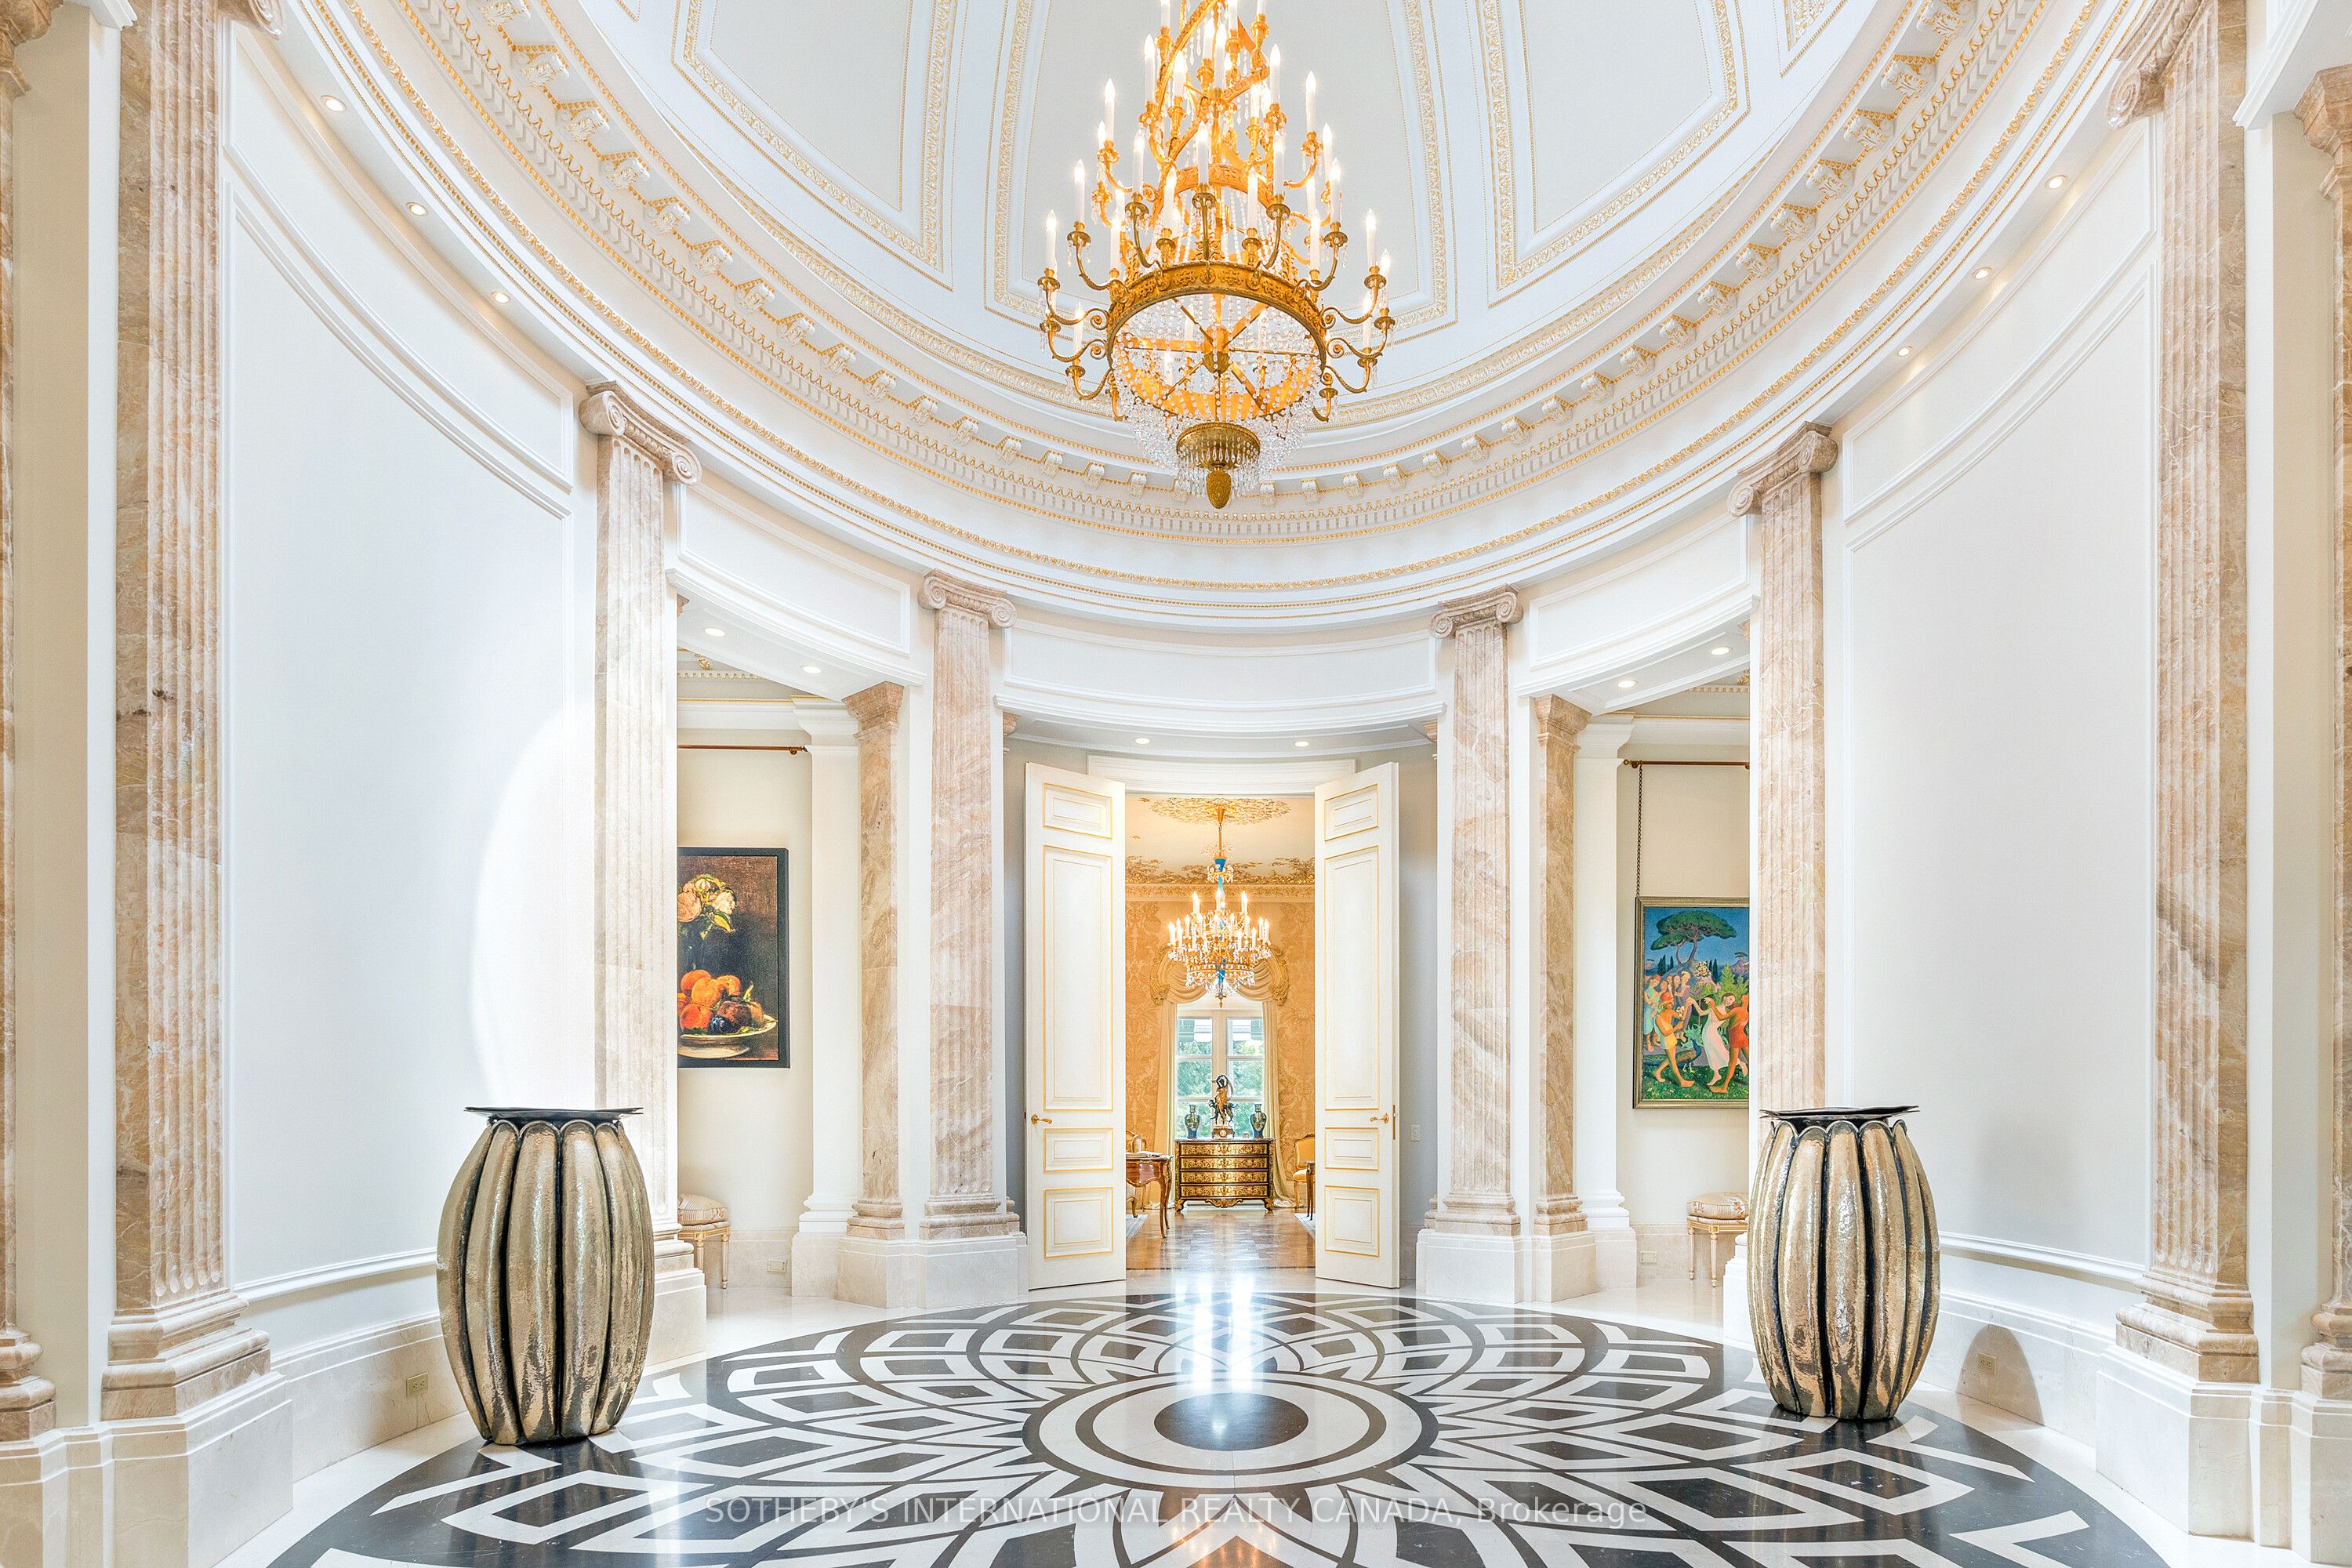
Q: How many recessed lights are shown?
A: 12